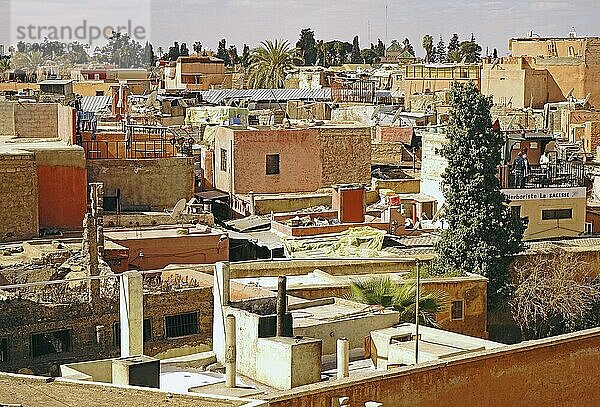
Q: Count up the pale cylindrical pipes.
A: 2